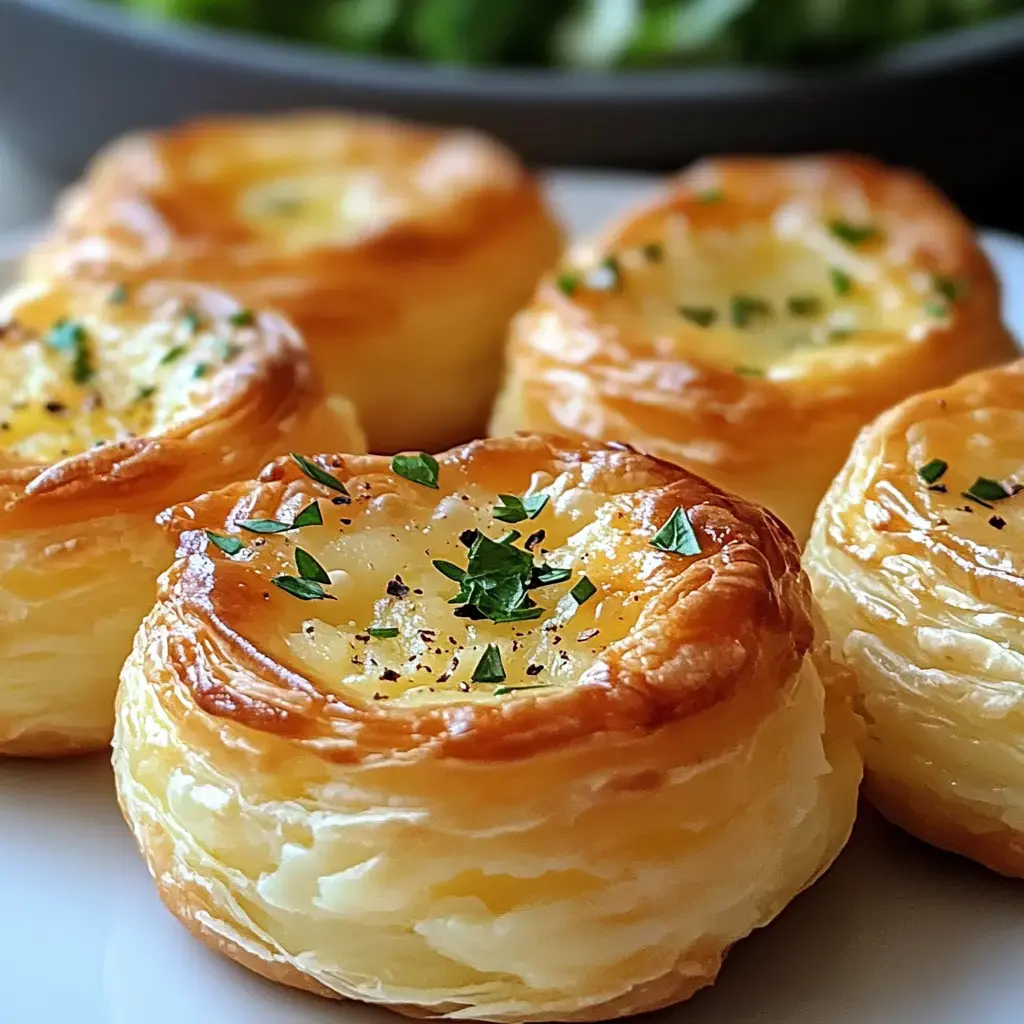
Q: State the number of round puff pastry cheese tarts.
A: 5